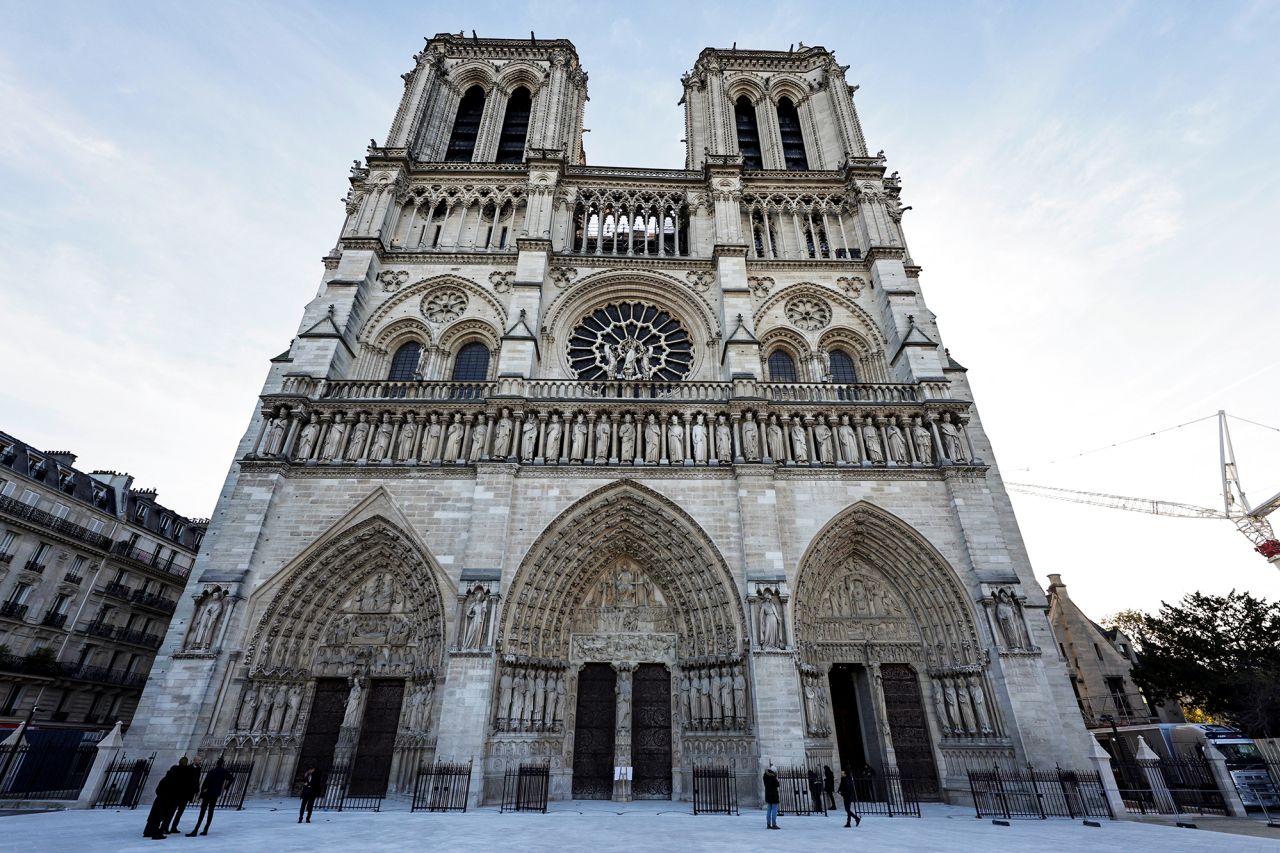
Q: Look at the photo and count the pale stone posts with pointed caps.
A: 5